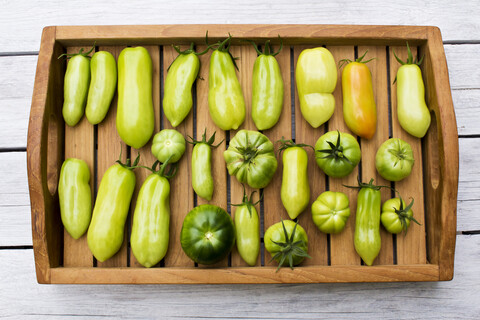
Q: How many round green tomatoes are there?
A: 8